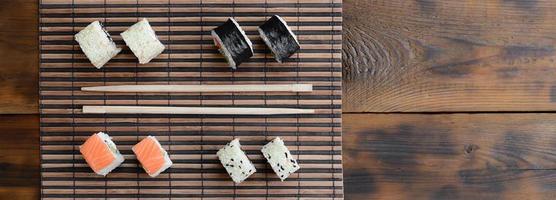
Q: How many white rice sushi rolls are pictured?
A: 4